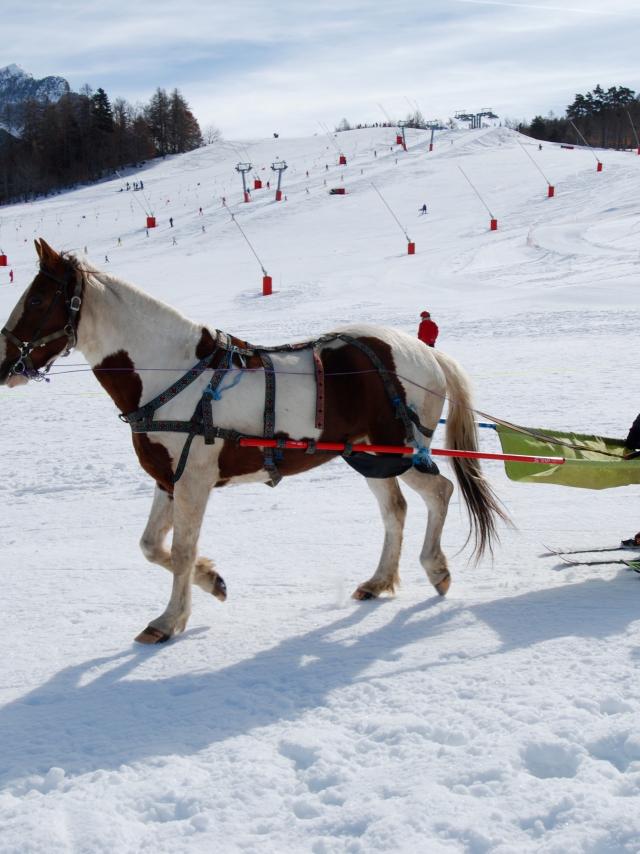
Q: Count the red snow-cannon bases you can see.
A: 11